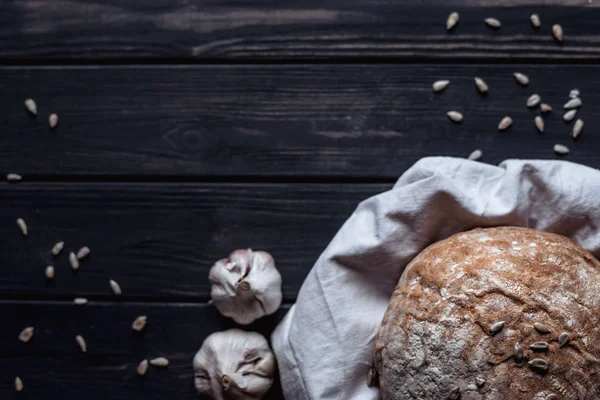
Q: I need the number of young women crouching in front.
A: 0